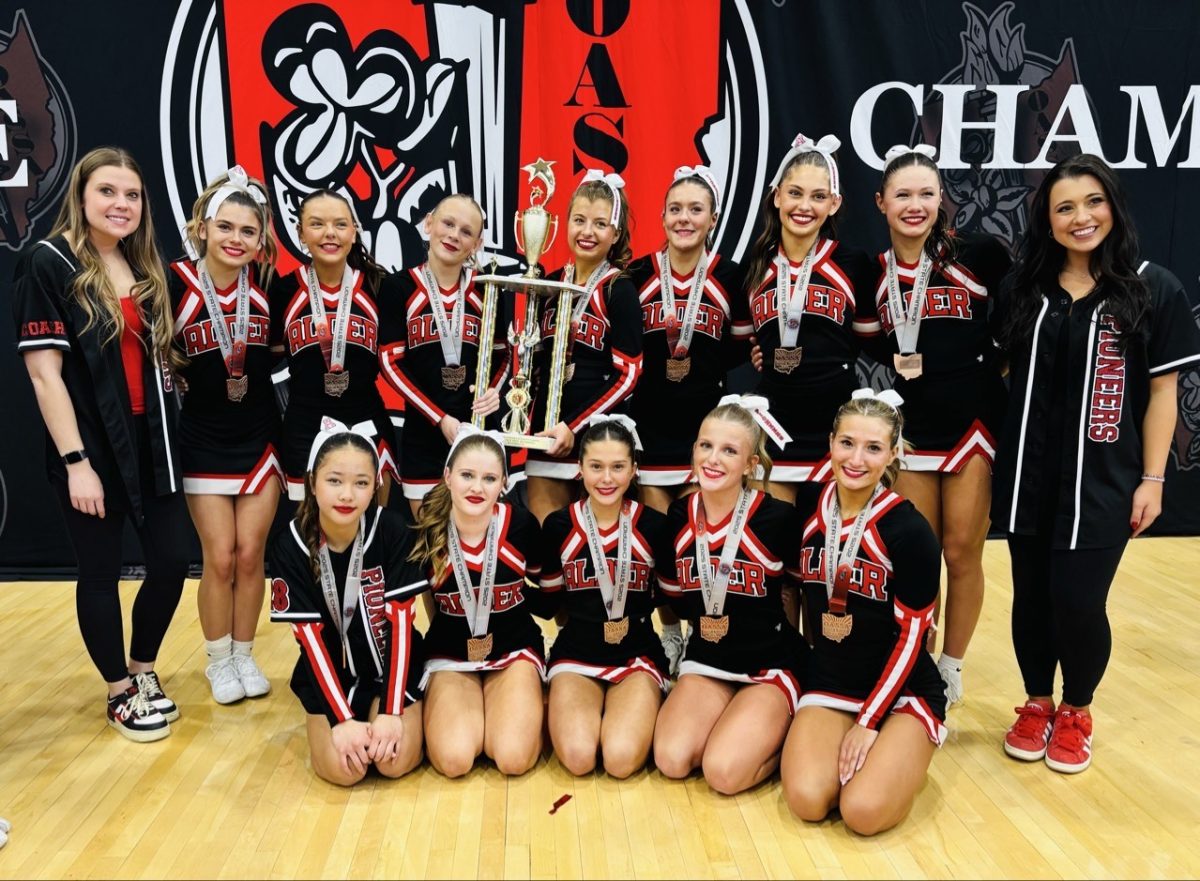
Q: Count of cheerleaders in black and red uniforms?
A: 12